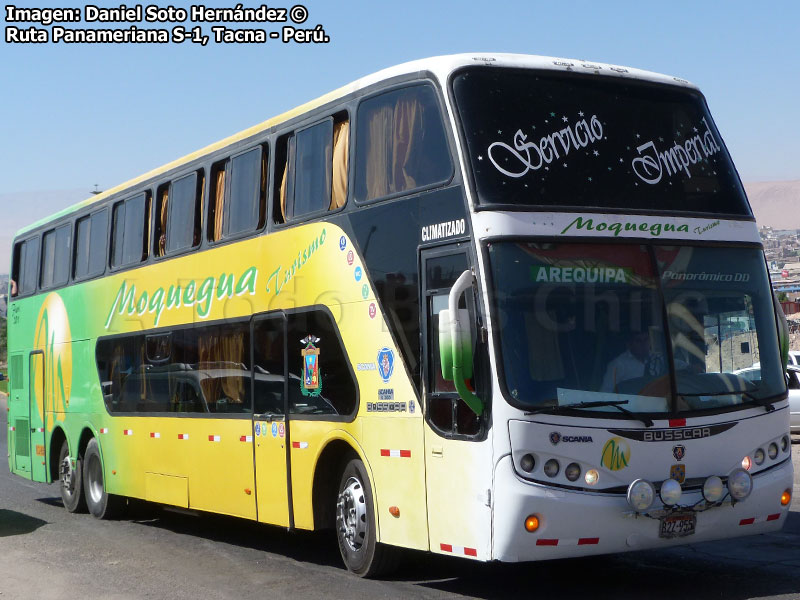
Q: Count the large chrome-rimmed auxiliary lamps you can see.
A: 4